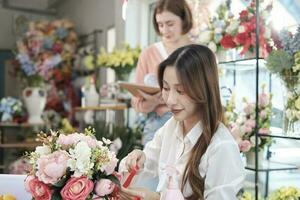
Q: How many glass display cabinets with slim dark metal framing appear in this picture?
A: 1